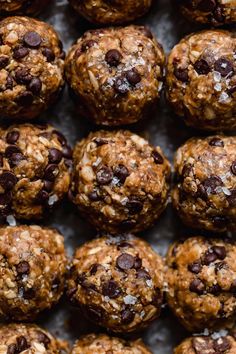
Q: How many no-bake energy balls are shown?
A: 15